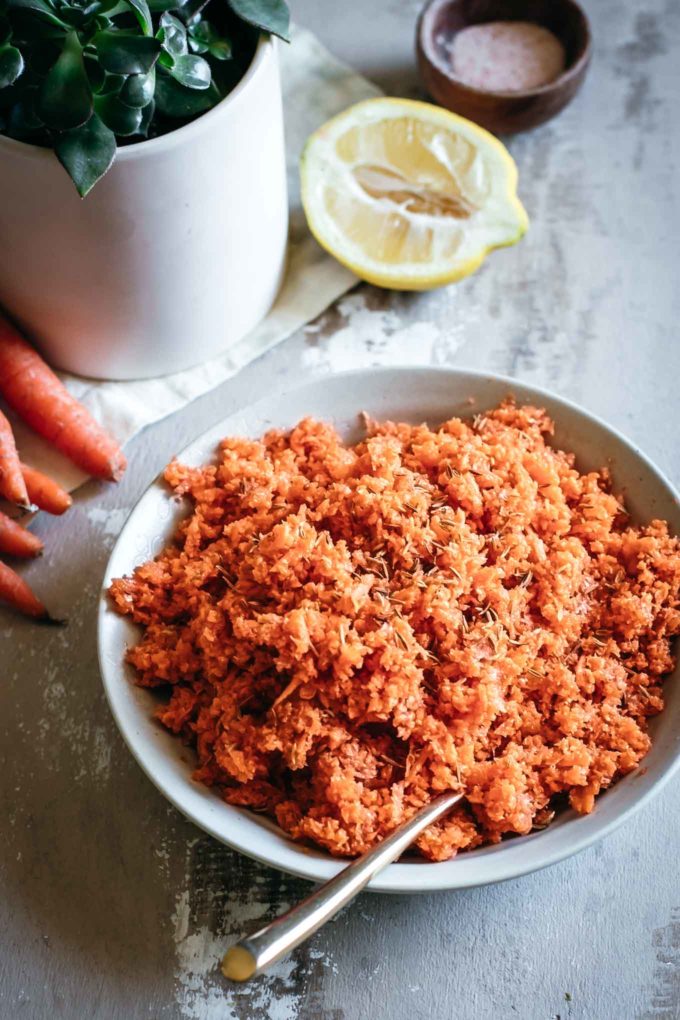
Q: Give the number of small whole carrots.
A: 5